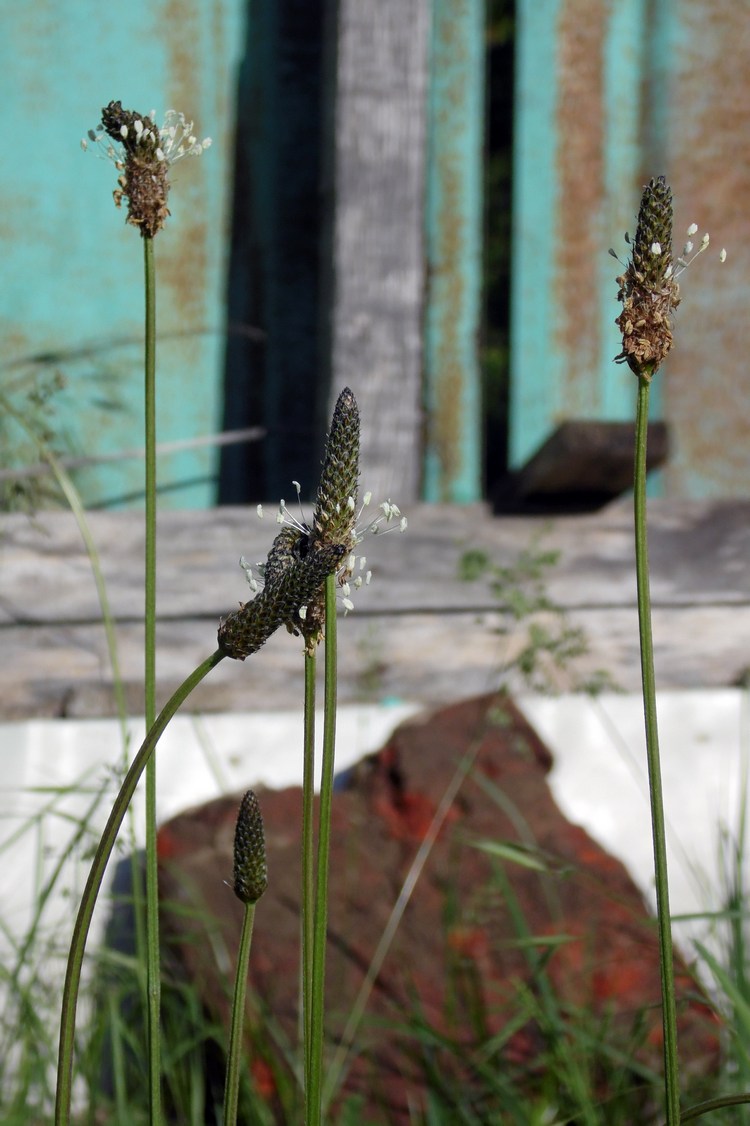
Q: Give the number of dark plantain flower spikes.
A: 6